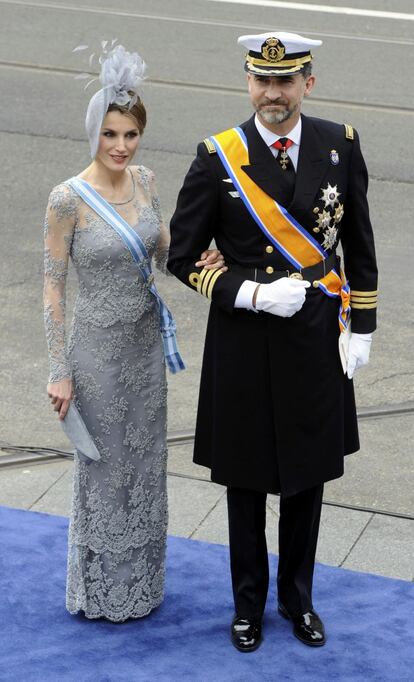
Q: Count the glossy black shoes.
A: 2